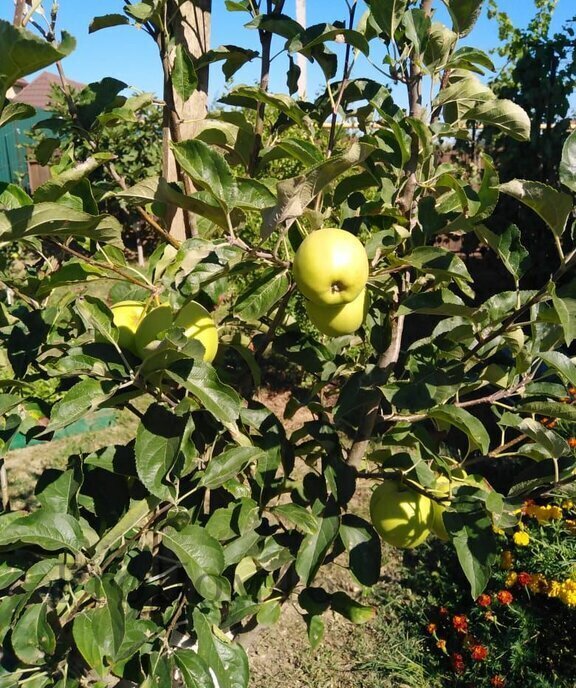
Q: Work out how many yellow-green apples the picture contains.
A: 7